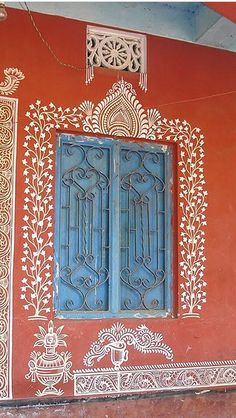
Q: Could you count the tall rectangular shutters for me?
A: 2